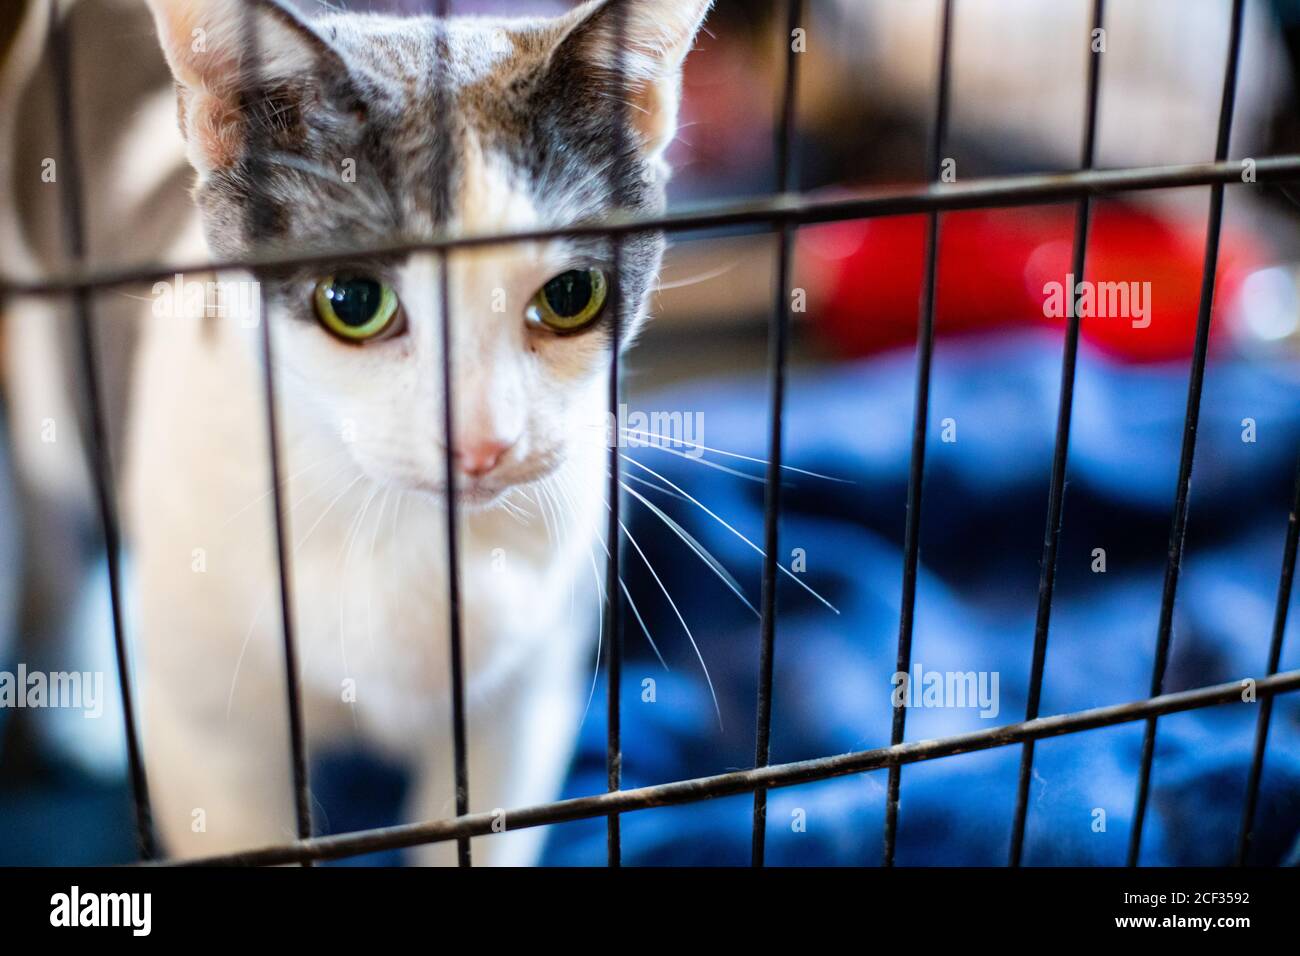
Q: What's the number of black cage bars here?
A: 11